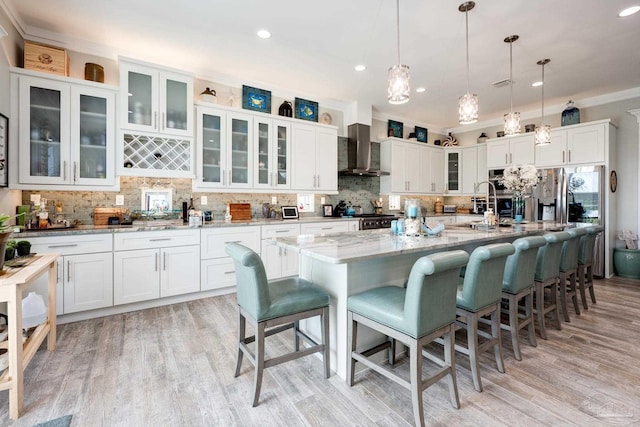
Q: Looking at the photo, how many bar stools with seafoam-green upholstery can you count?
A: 7